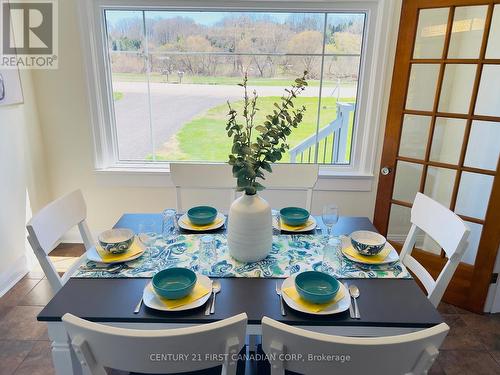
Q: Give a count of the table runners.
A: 1